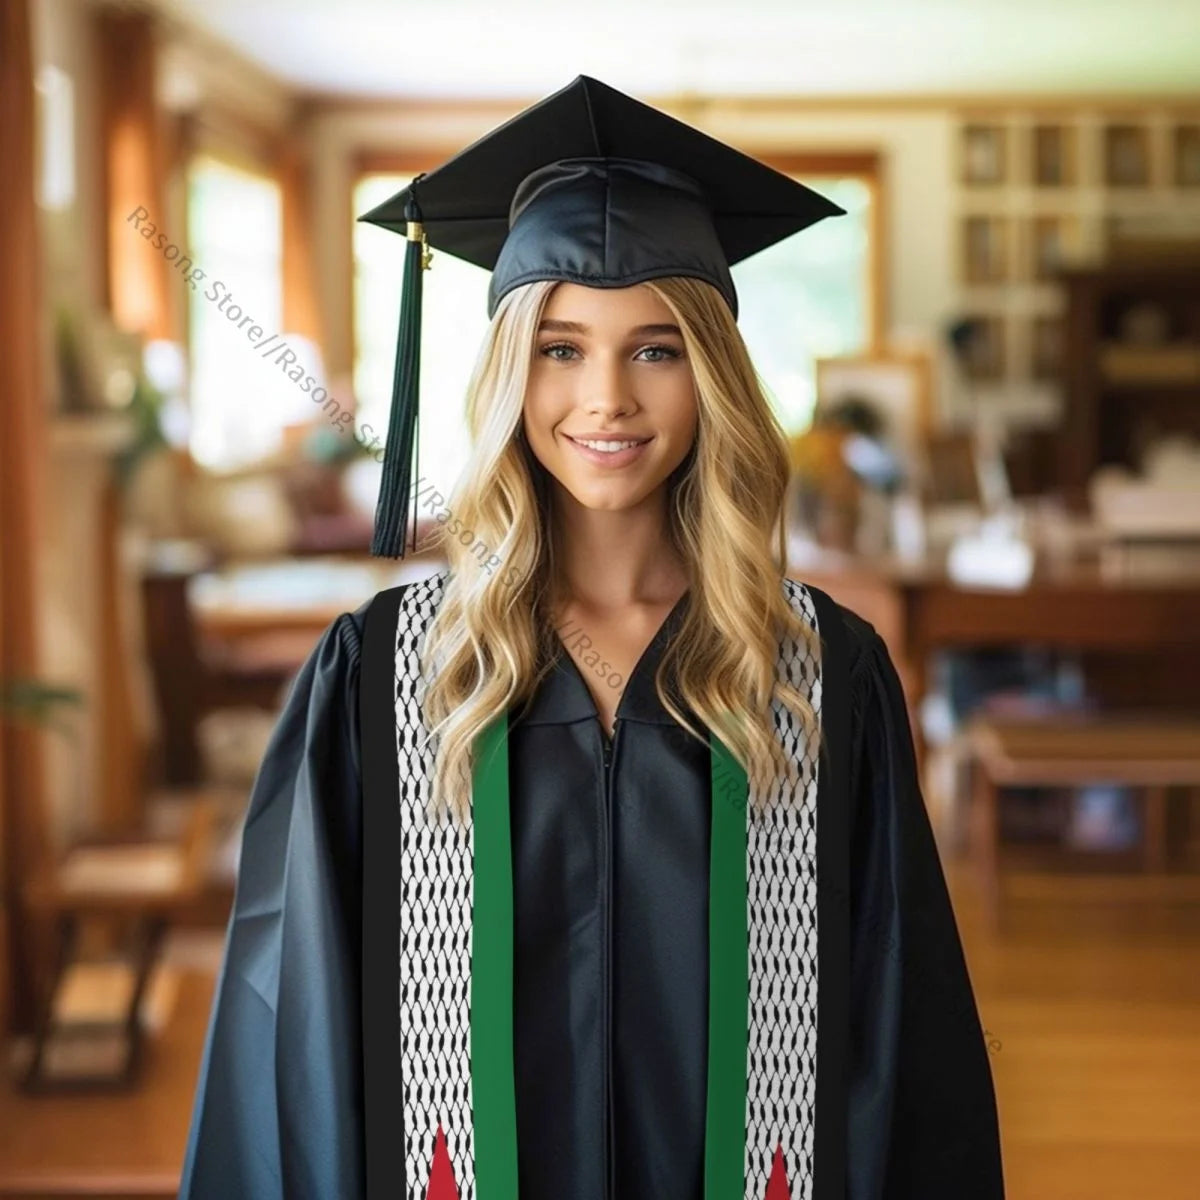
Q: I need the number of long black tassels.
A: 1